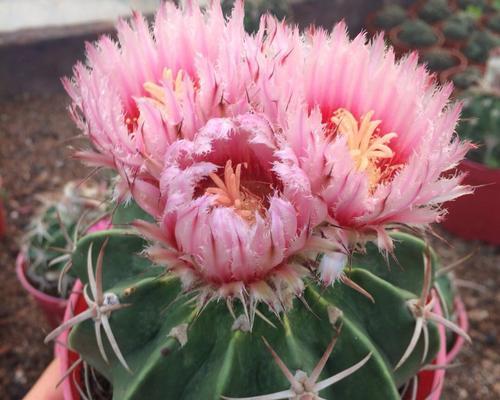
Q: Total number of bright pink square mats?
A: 0